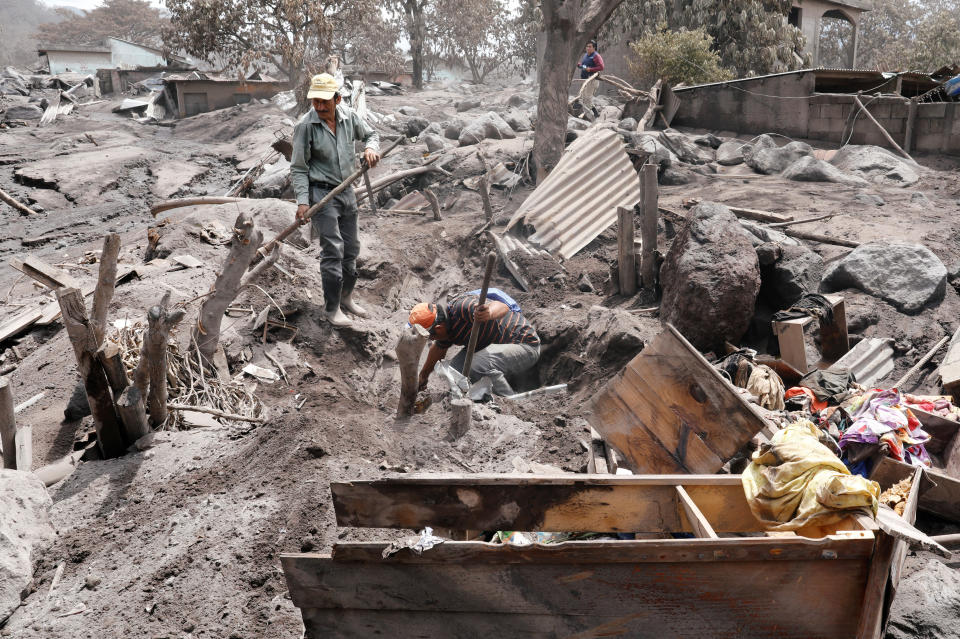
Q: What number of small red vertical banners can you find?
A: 0